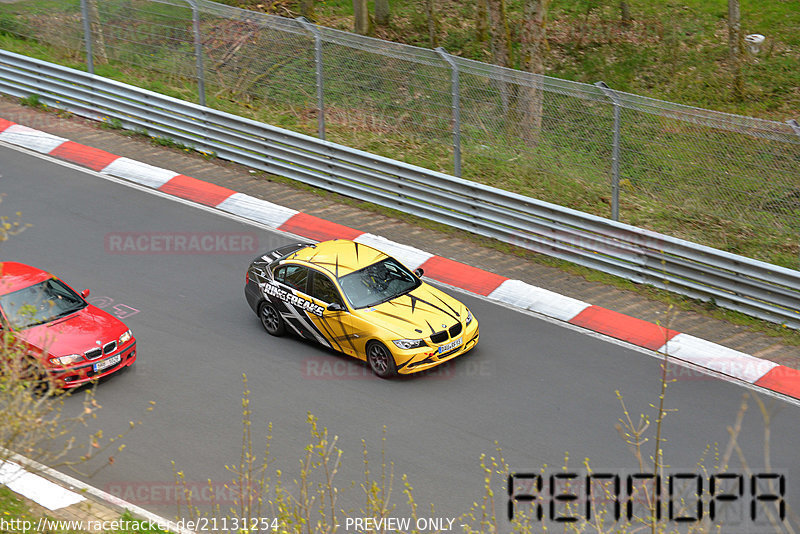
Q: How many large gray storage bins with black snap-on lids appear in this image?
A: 0